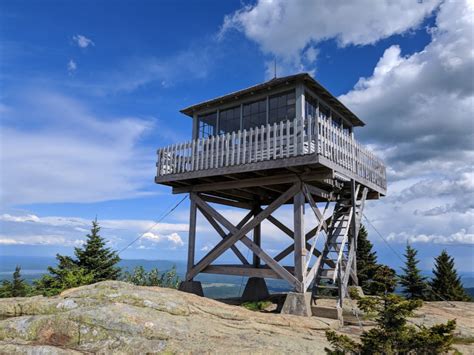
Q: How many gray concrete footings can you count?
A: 4